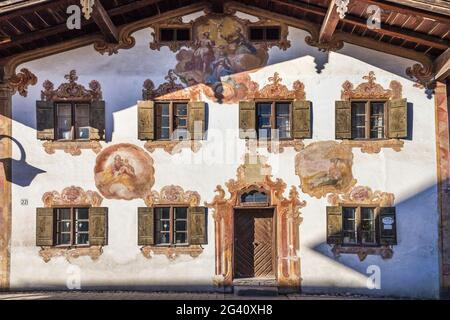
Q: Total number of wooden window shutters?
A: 14